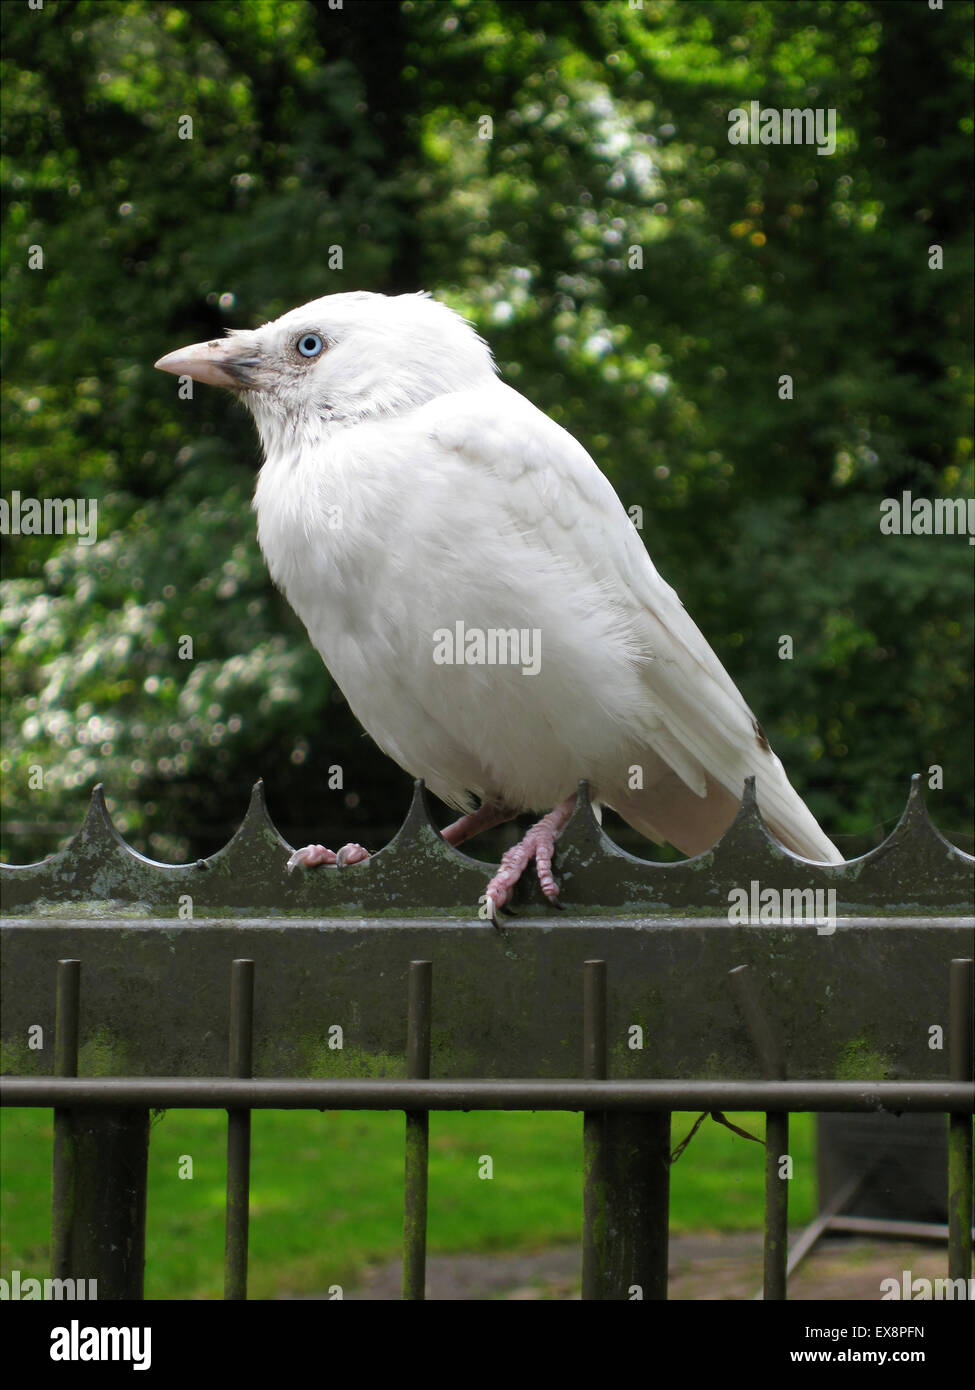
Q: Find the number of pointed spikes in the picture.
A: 6